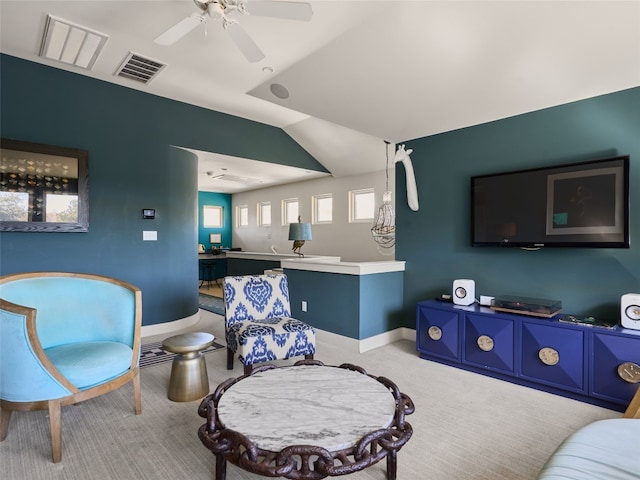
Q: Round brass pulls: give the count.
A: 4